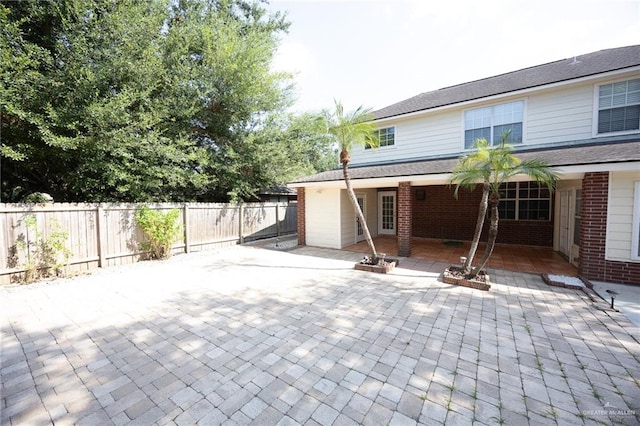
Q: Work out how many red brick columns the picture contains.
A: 3